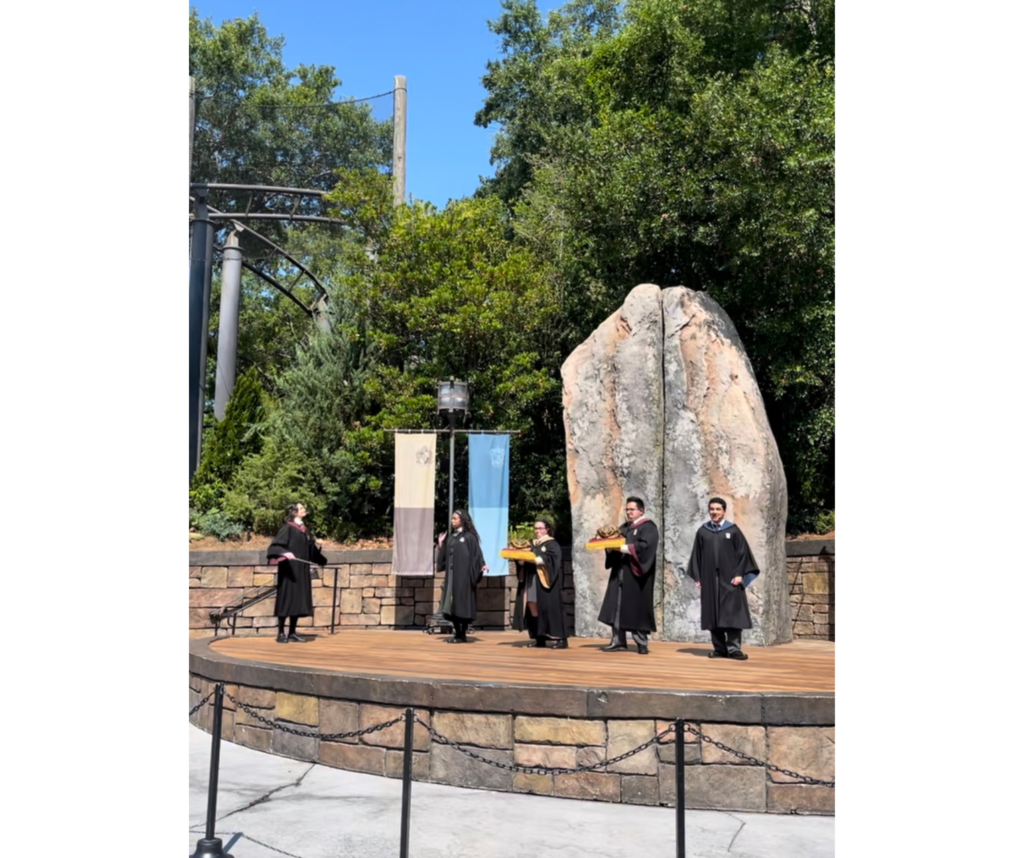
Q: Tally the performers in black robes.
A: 5